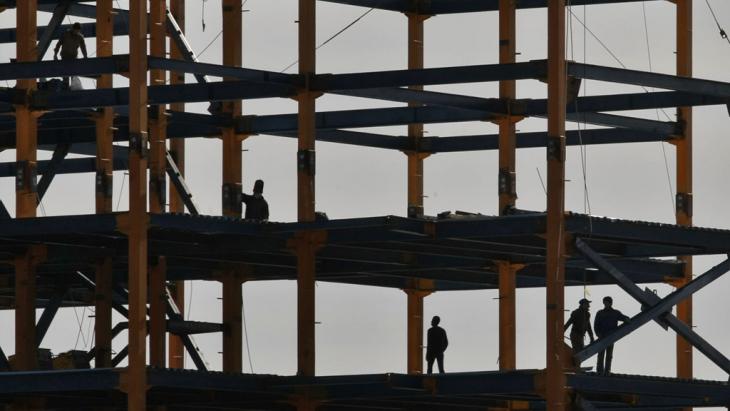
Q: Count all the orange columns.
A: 11